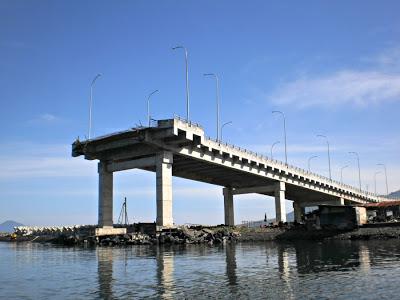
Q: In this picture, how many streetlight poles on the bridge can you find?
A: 13